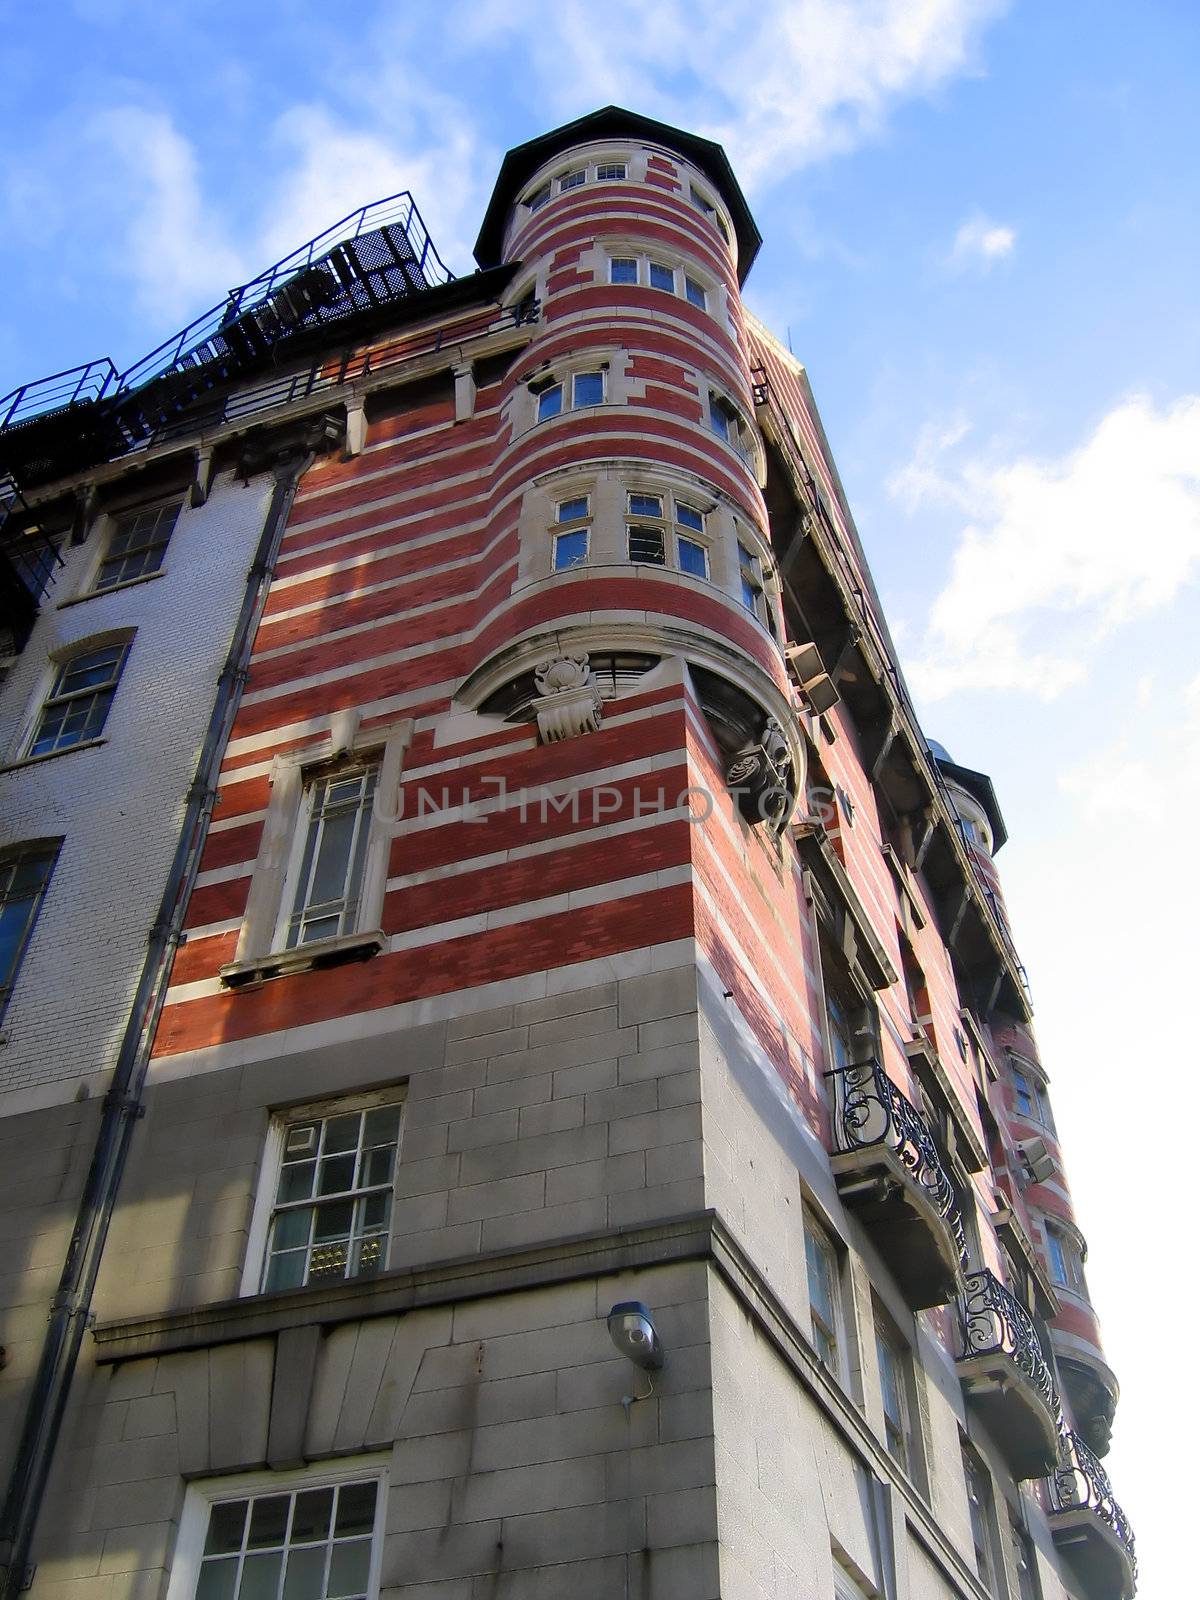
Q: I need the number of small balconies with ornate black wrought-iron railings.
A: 3